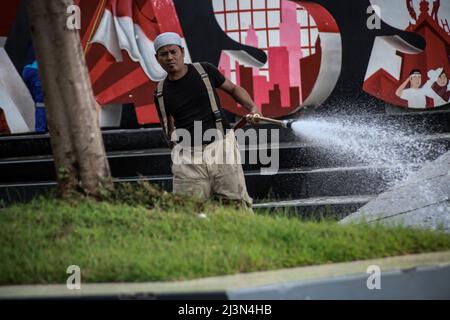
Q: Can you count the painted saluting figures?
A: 2